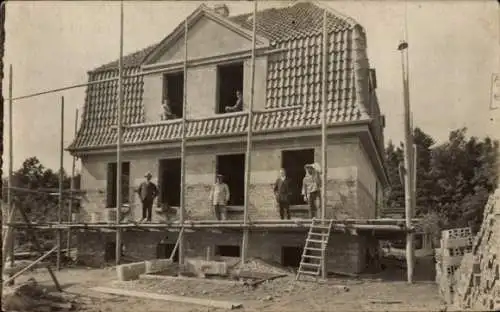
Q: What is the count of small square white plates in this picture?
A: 0